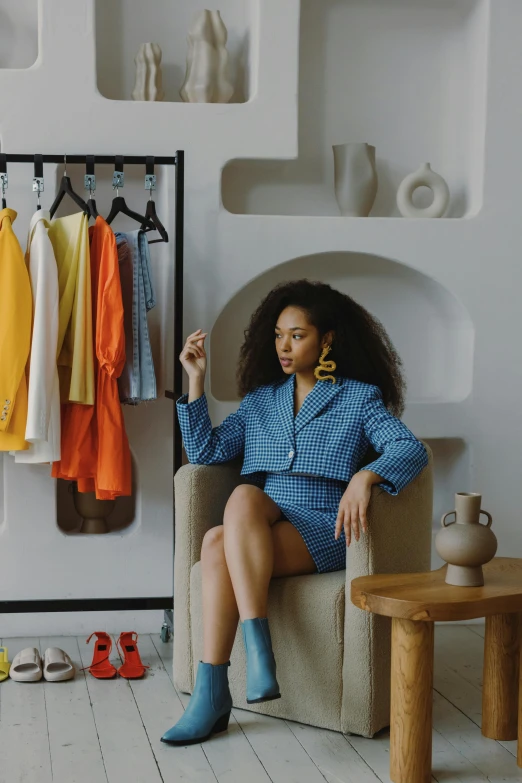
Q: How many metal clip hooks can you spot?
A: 5